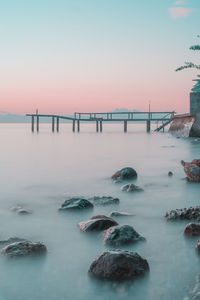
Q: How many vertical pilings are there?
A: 10